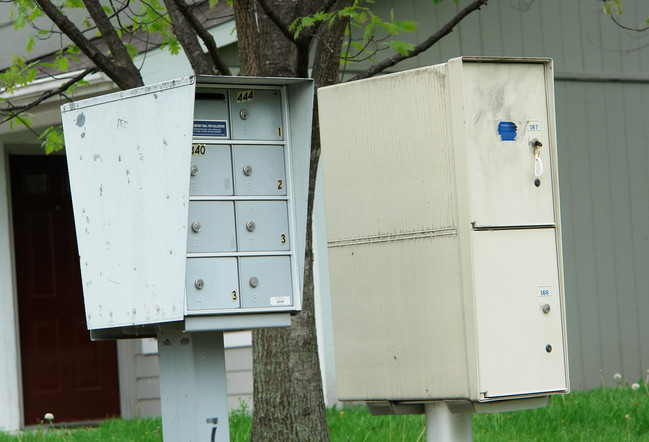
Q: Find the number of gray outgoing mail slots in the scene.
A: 1